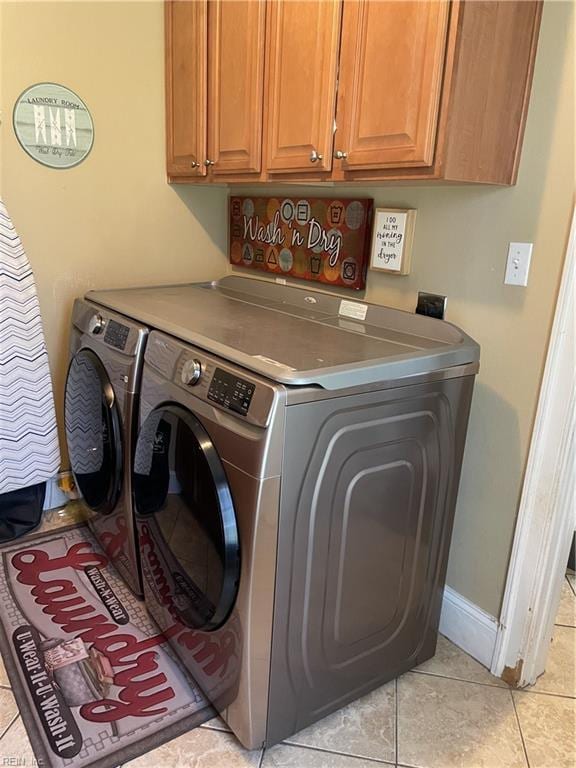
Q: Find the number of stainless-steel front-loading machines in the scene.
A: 2